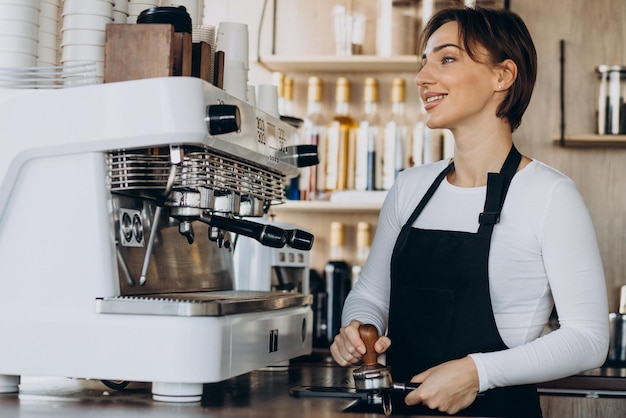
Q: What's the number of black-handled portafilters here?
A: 3